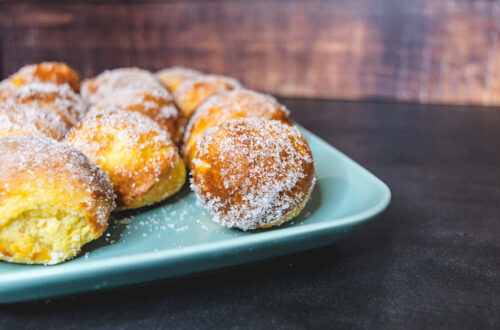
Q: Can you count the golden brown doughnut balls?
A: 11